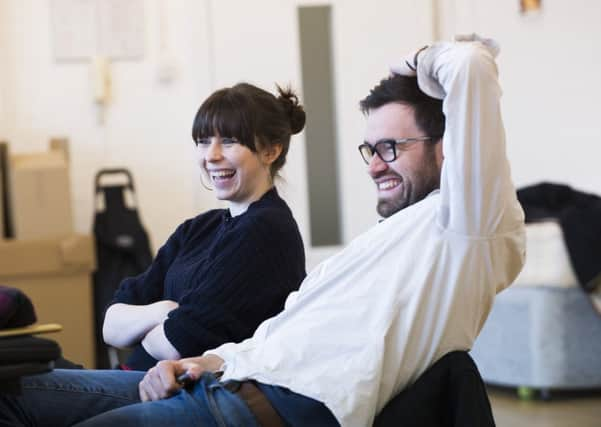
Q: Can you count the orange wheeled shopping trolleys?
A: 0